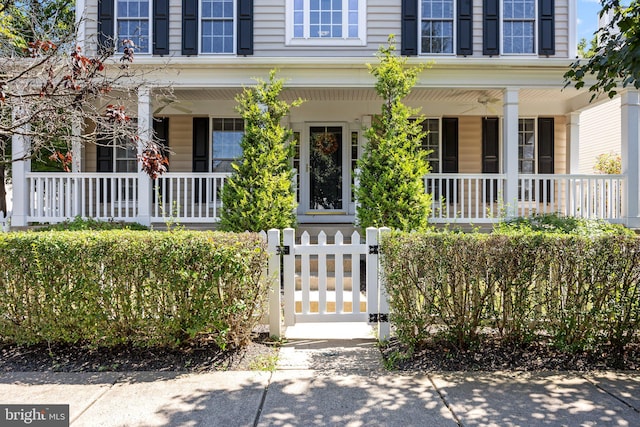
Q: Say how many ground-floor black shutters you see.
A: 6